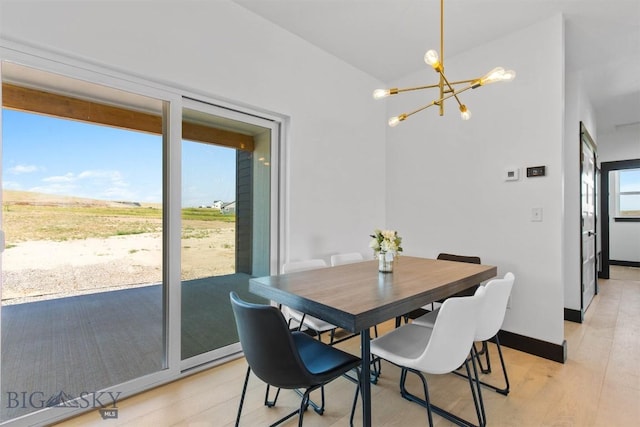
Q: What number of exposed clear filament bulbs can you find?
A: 6